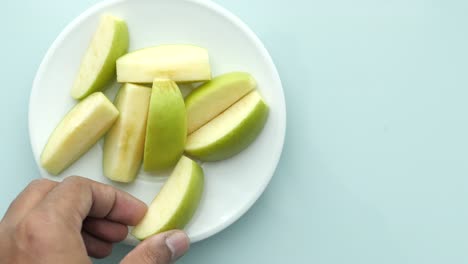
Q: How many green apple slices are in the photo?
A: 8